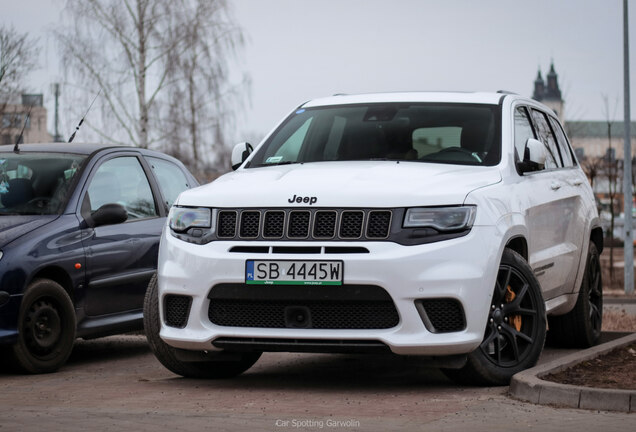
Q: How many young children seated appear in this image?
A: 0